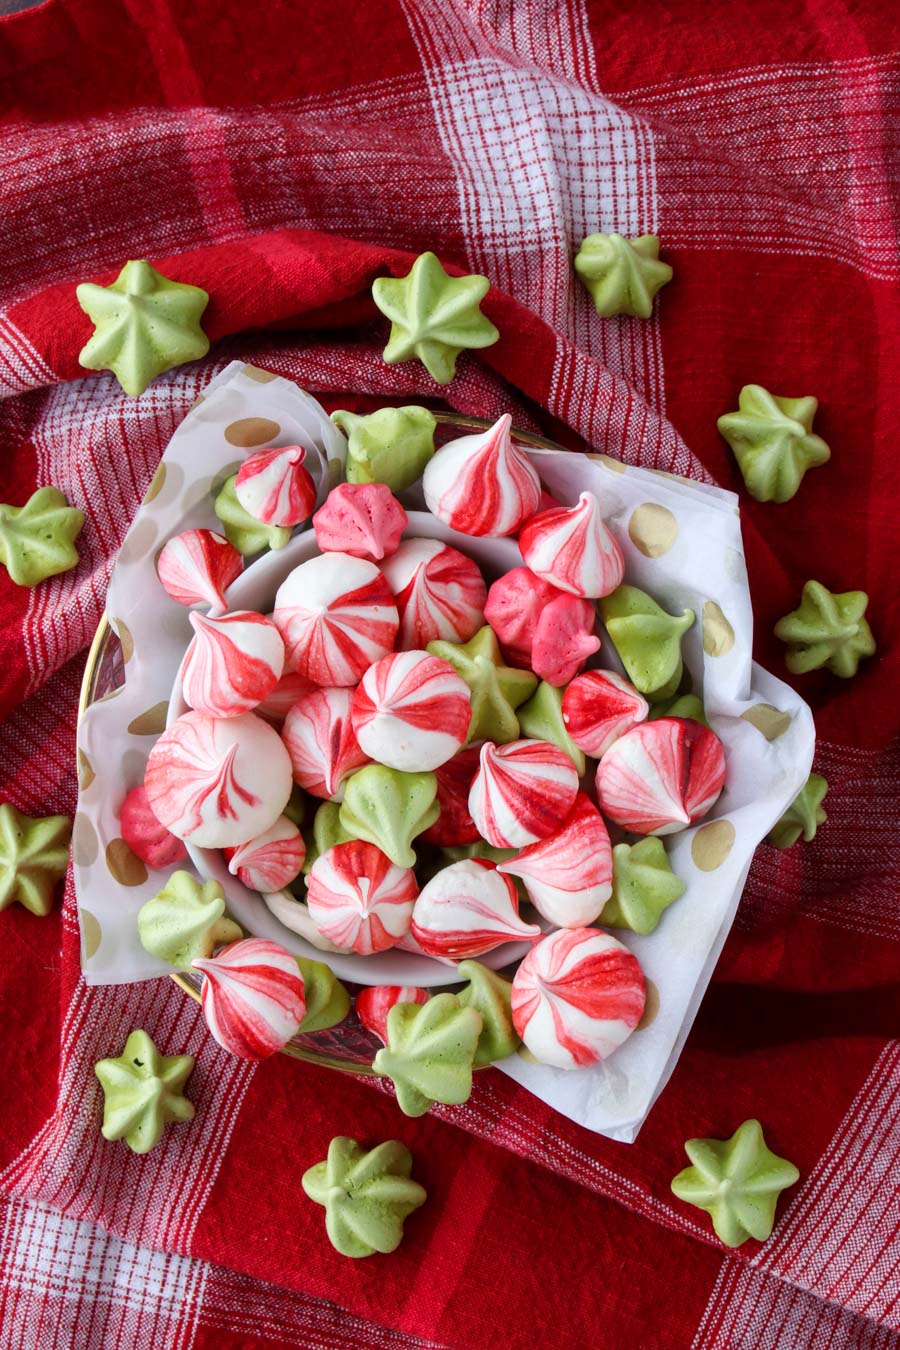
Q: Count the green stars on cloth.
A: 11